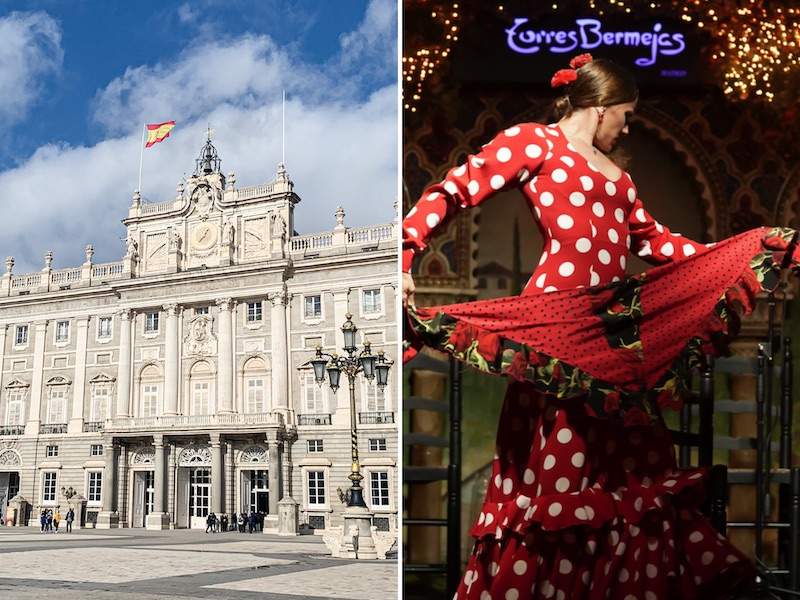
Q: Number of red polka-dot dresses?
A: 1